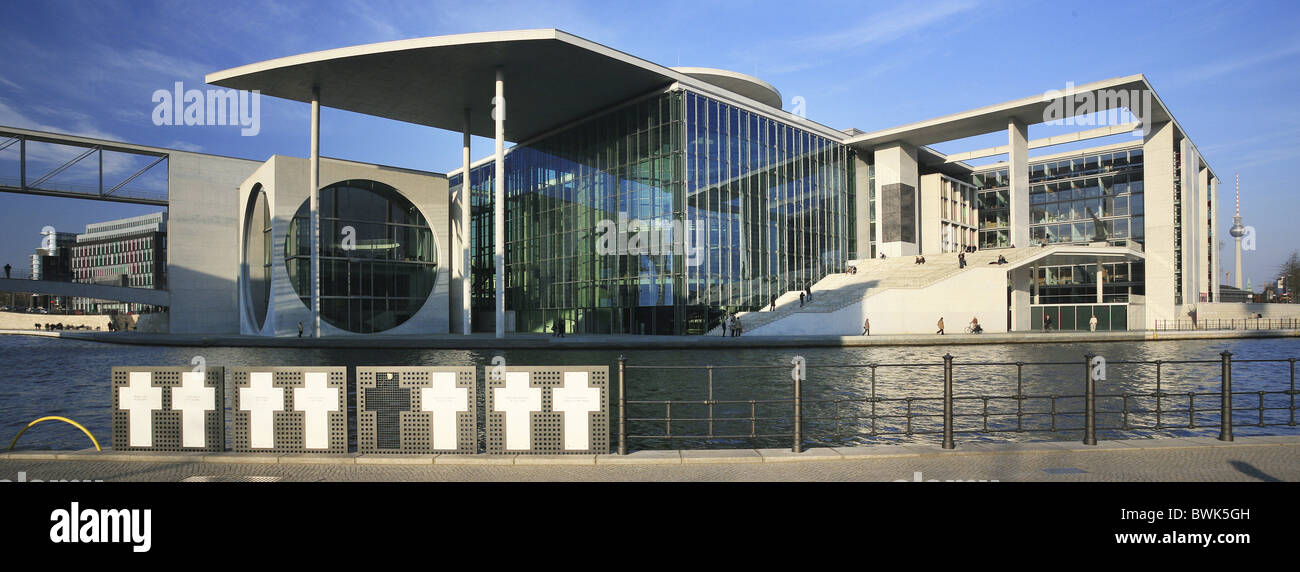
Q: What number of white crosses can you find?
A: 7